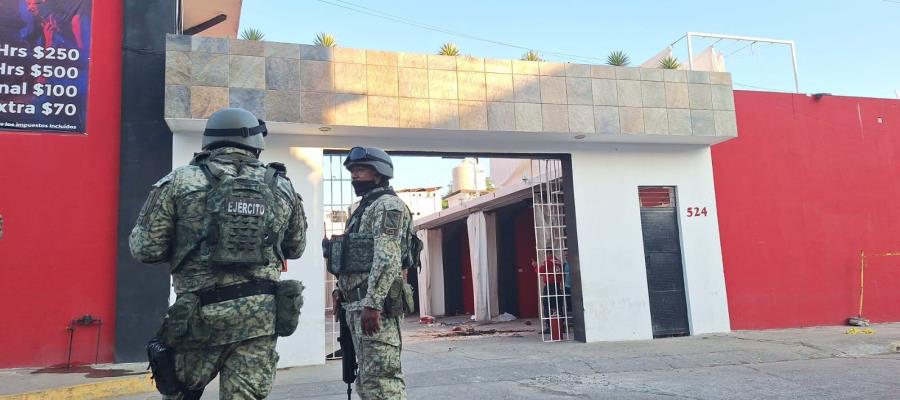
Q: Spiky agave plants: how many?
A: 6